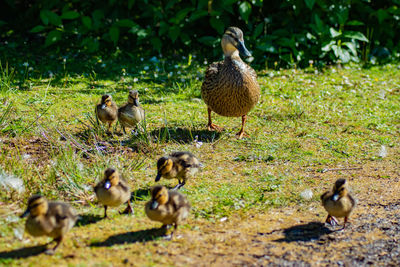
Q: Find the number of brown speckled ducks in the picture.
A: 1